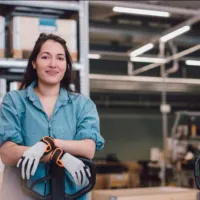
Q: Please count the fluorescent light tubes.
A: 6